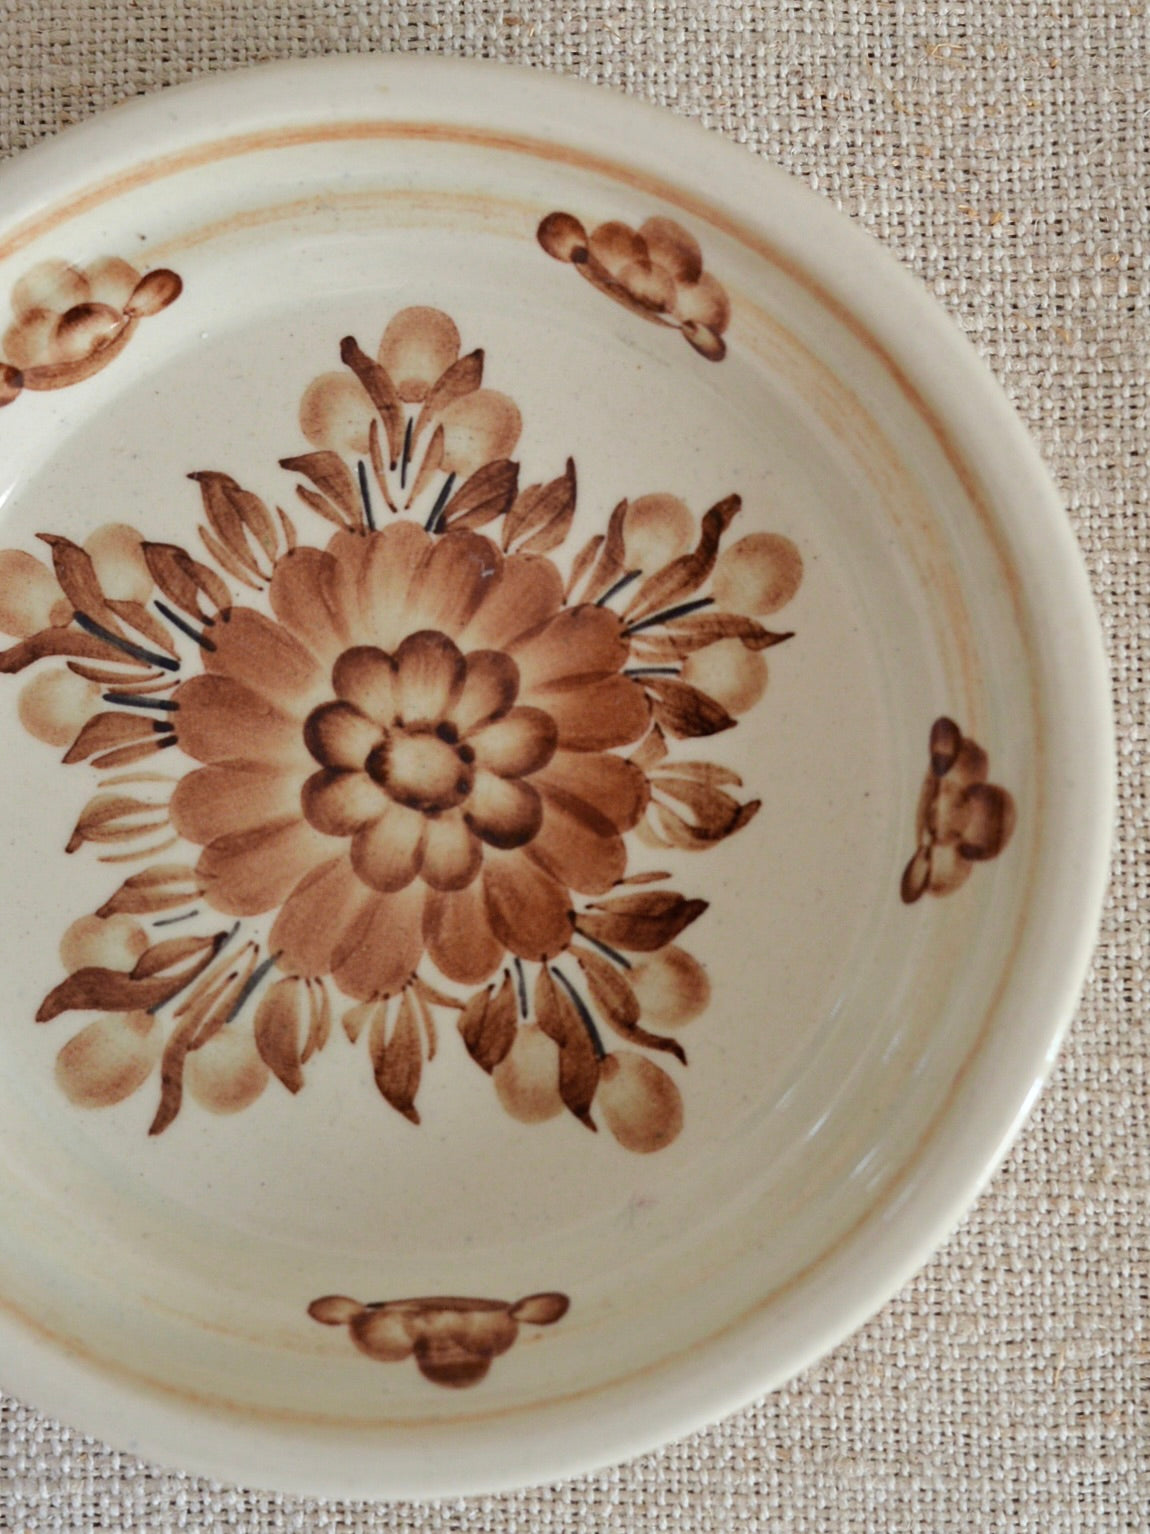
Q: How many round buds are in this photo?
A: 15